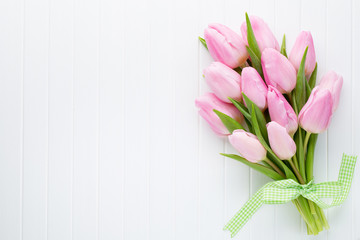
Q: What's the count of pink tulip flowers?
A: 12